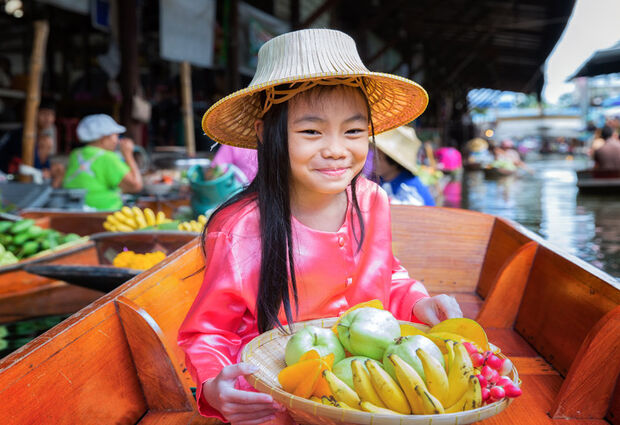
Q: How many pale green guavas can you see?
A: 4